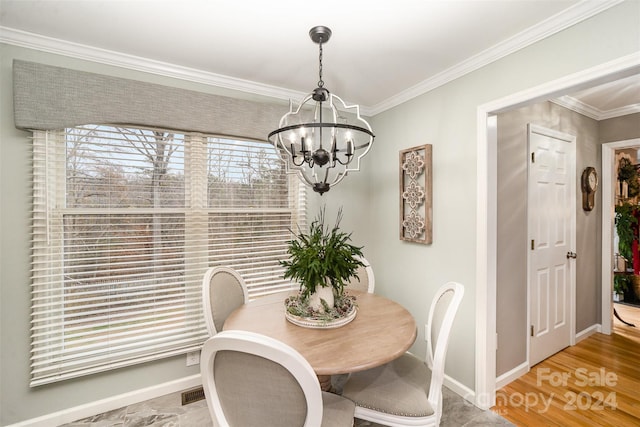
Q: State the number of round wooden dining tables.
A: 1